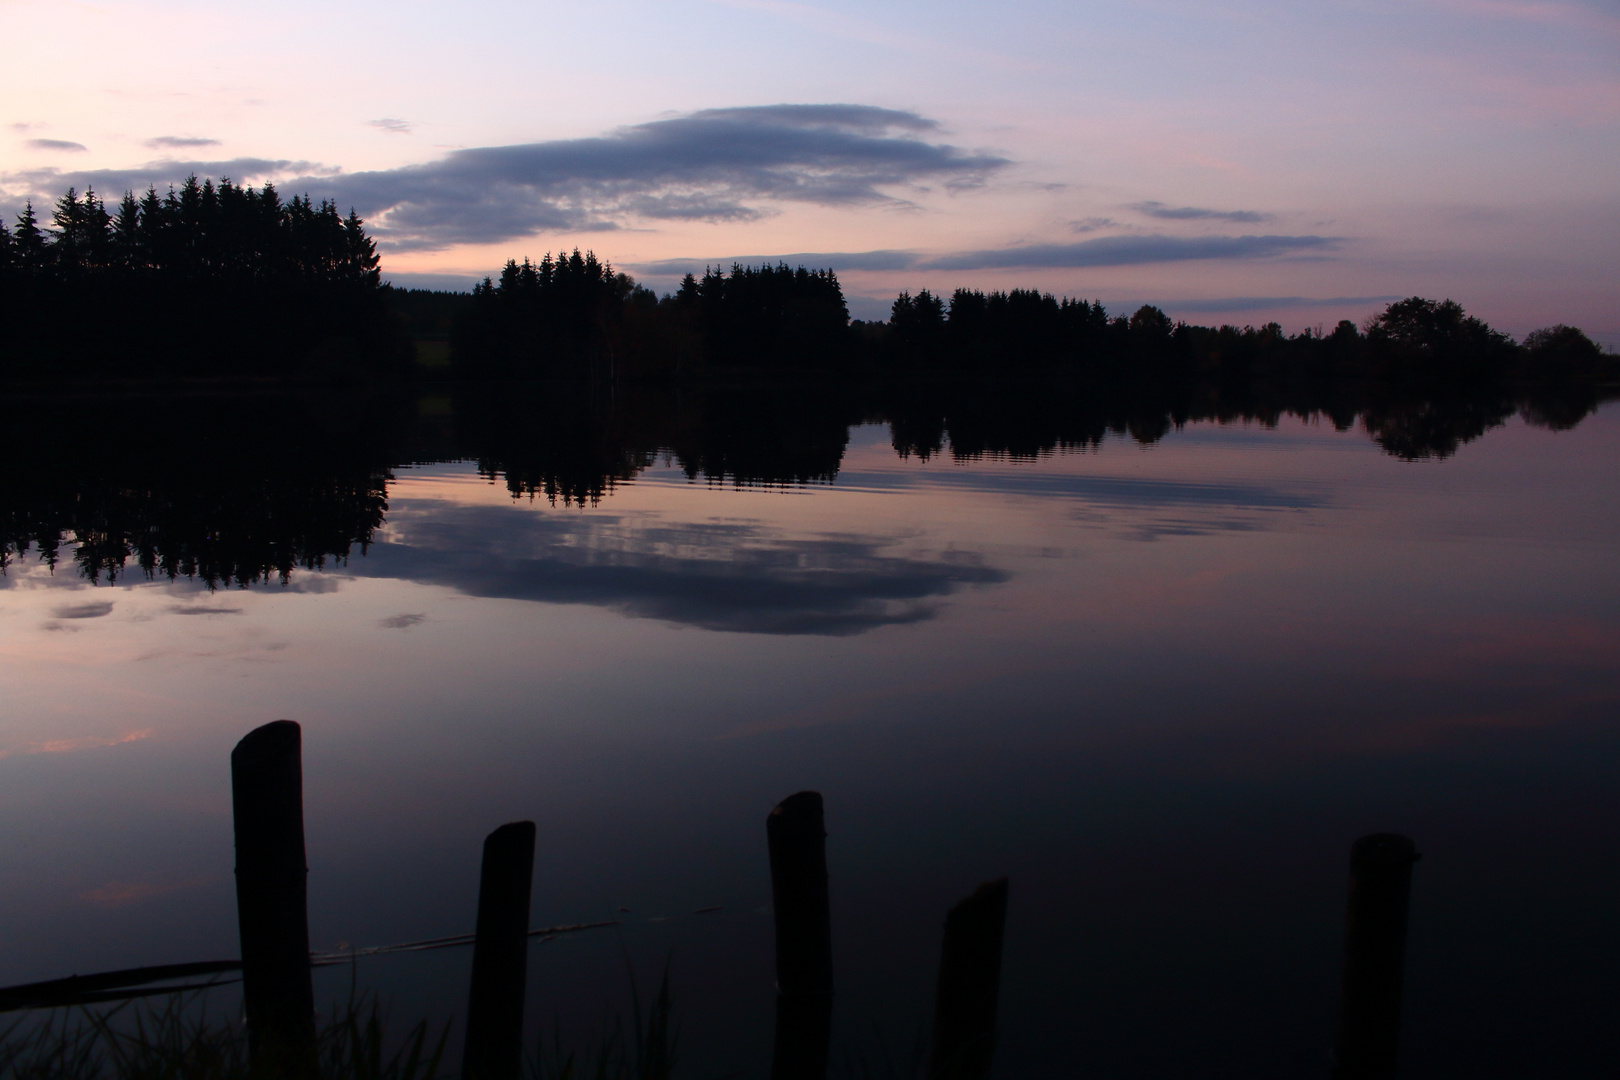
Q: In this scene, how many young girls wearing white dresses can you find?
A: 0